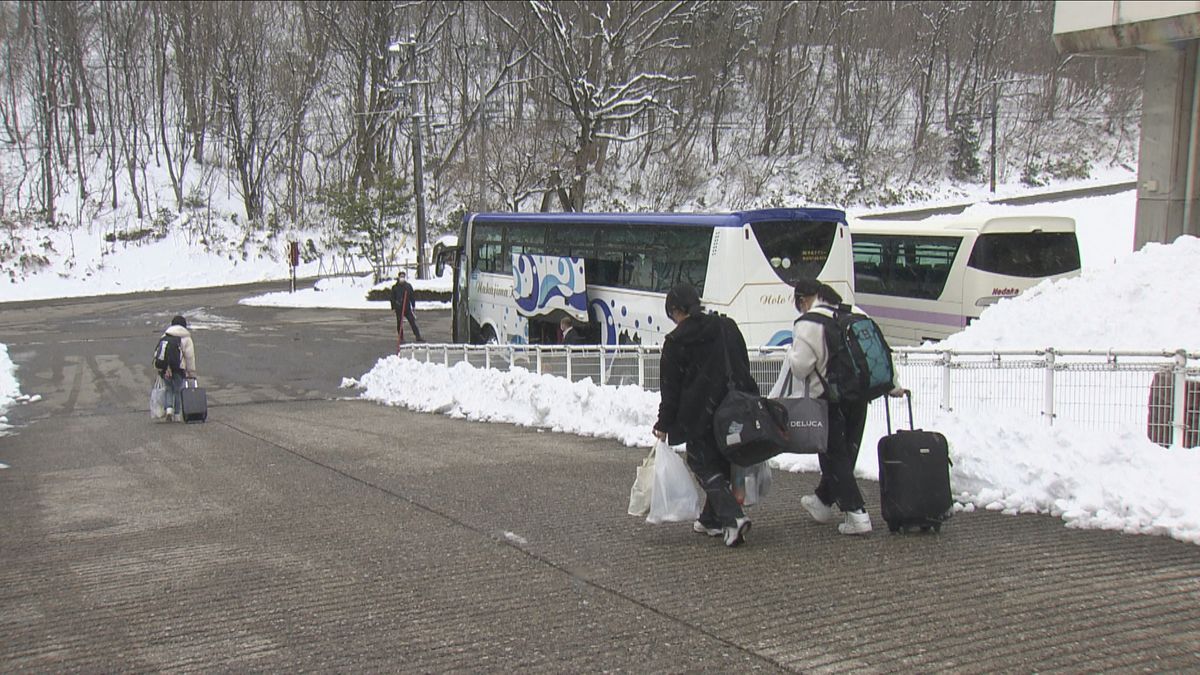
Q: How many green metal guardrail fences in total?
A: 0